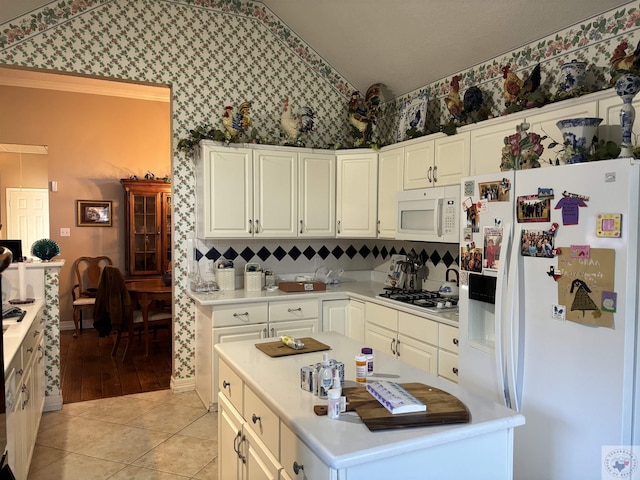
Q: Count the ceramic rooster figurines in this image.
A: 6